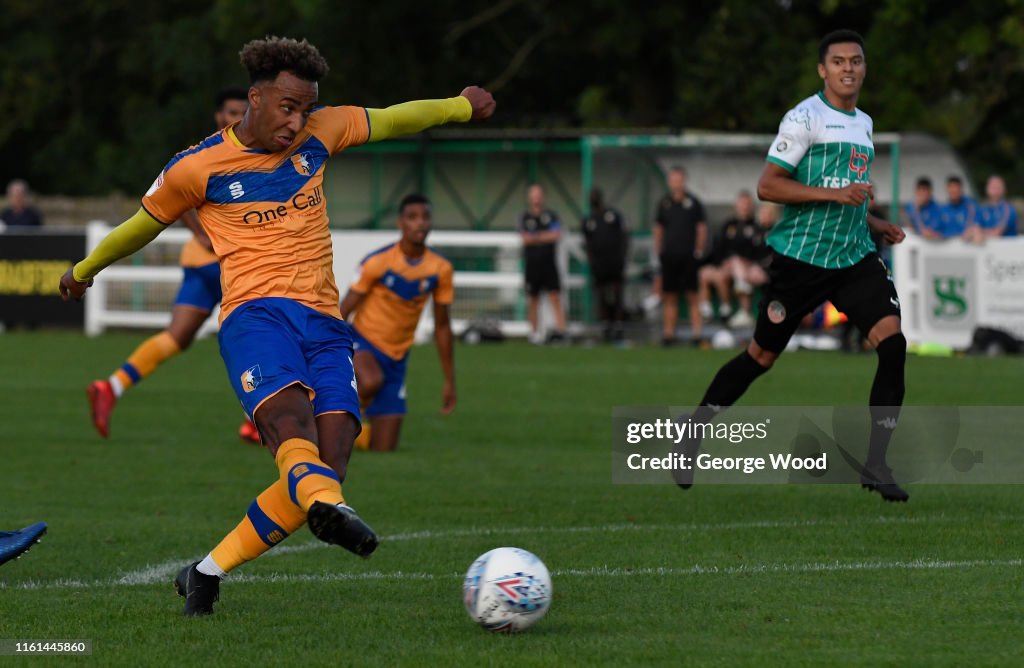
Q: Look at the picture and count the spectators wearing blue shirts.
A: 3